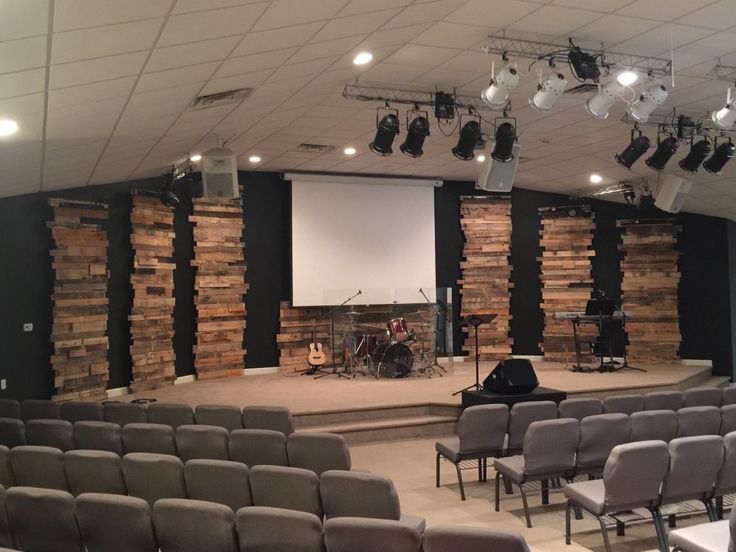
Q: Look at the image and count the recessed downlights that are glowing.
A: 8